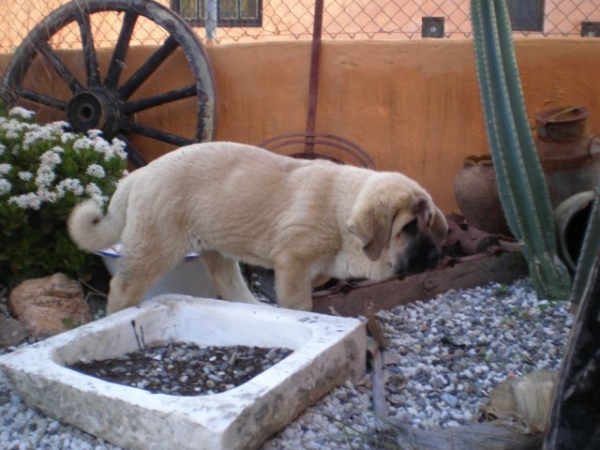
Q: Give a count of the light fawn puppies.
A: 1